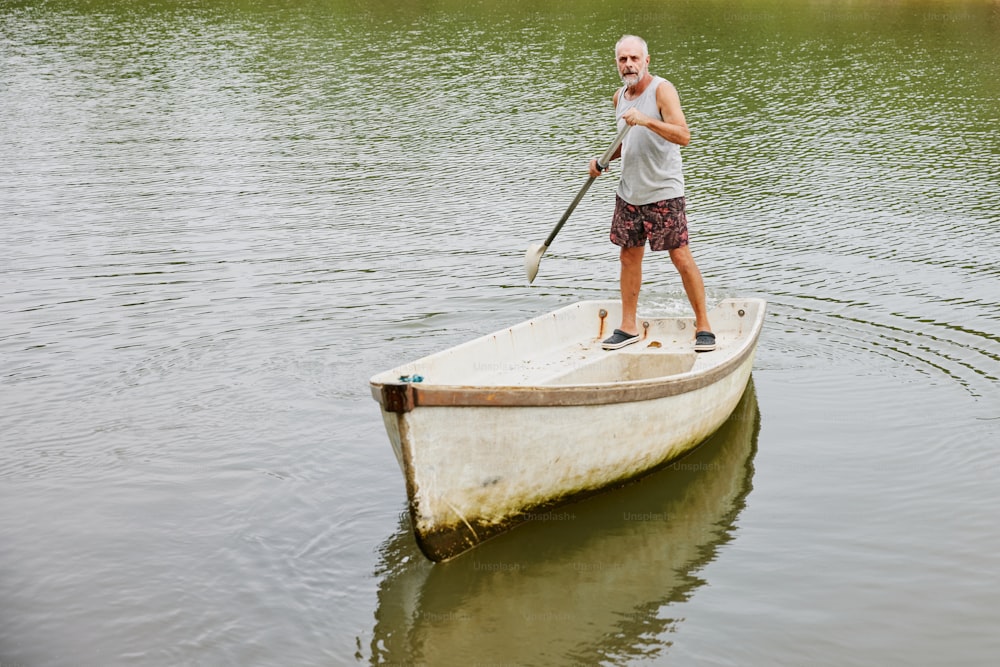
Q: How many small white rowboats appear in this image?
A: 1